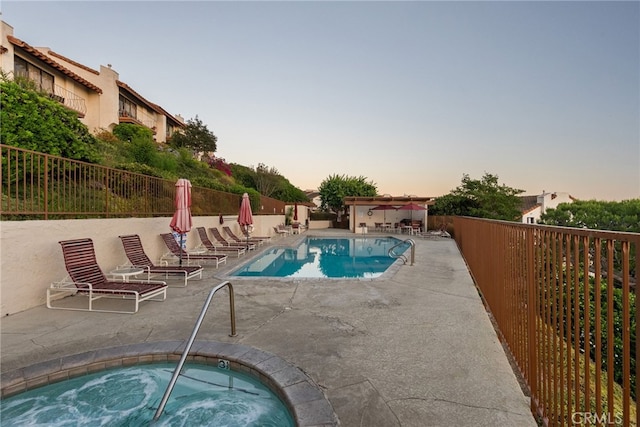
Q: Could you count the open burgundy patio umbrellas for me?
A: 2